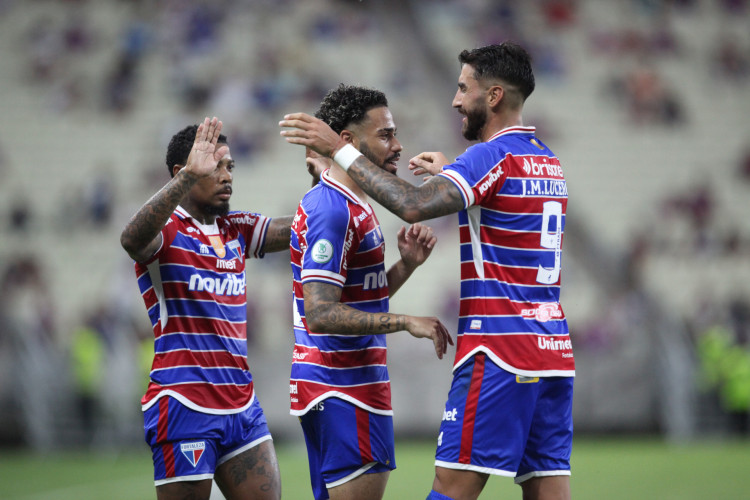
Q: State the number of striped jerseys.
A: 3